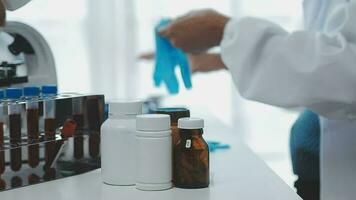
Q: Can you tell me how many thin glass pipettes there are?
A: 1